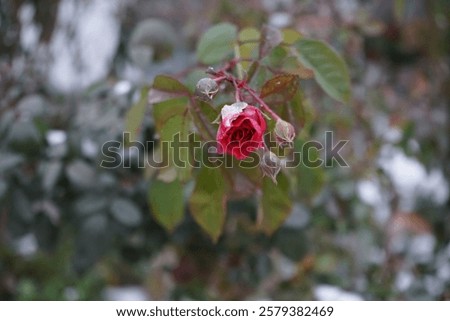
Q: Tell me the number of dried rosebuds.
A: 3